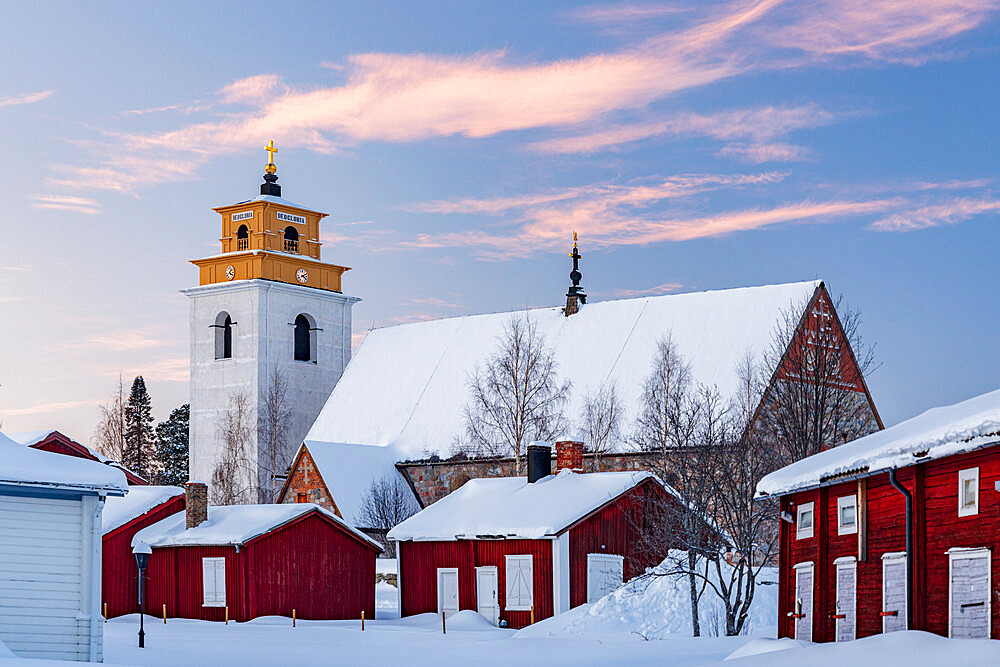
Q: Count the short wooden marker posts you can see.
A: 7